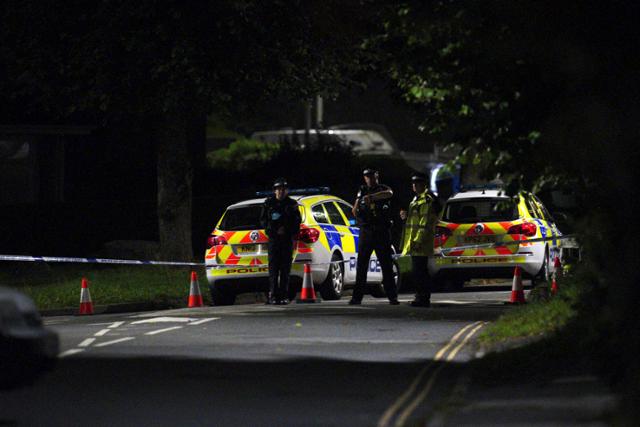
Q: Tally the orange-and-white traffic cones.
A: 5